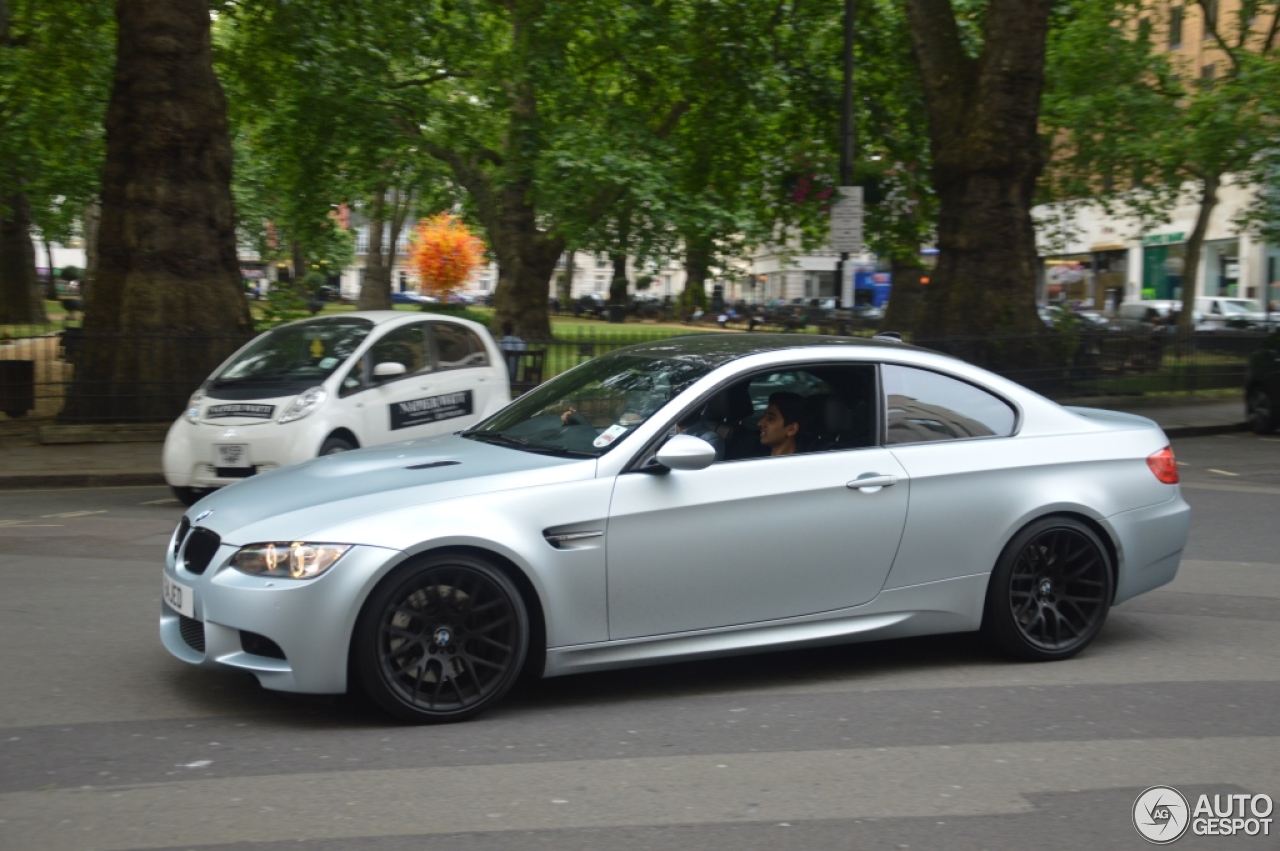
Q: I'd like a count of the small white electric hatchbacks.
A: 1